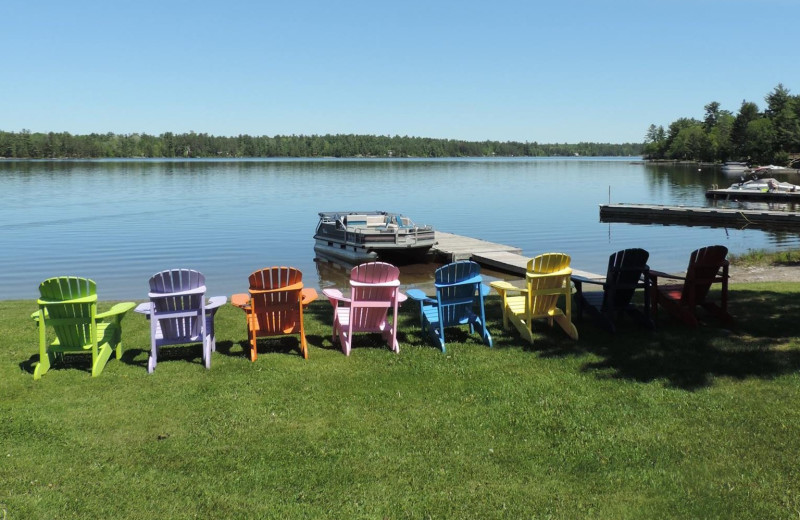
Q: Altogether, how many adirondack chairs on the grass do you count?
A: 8